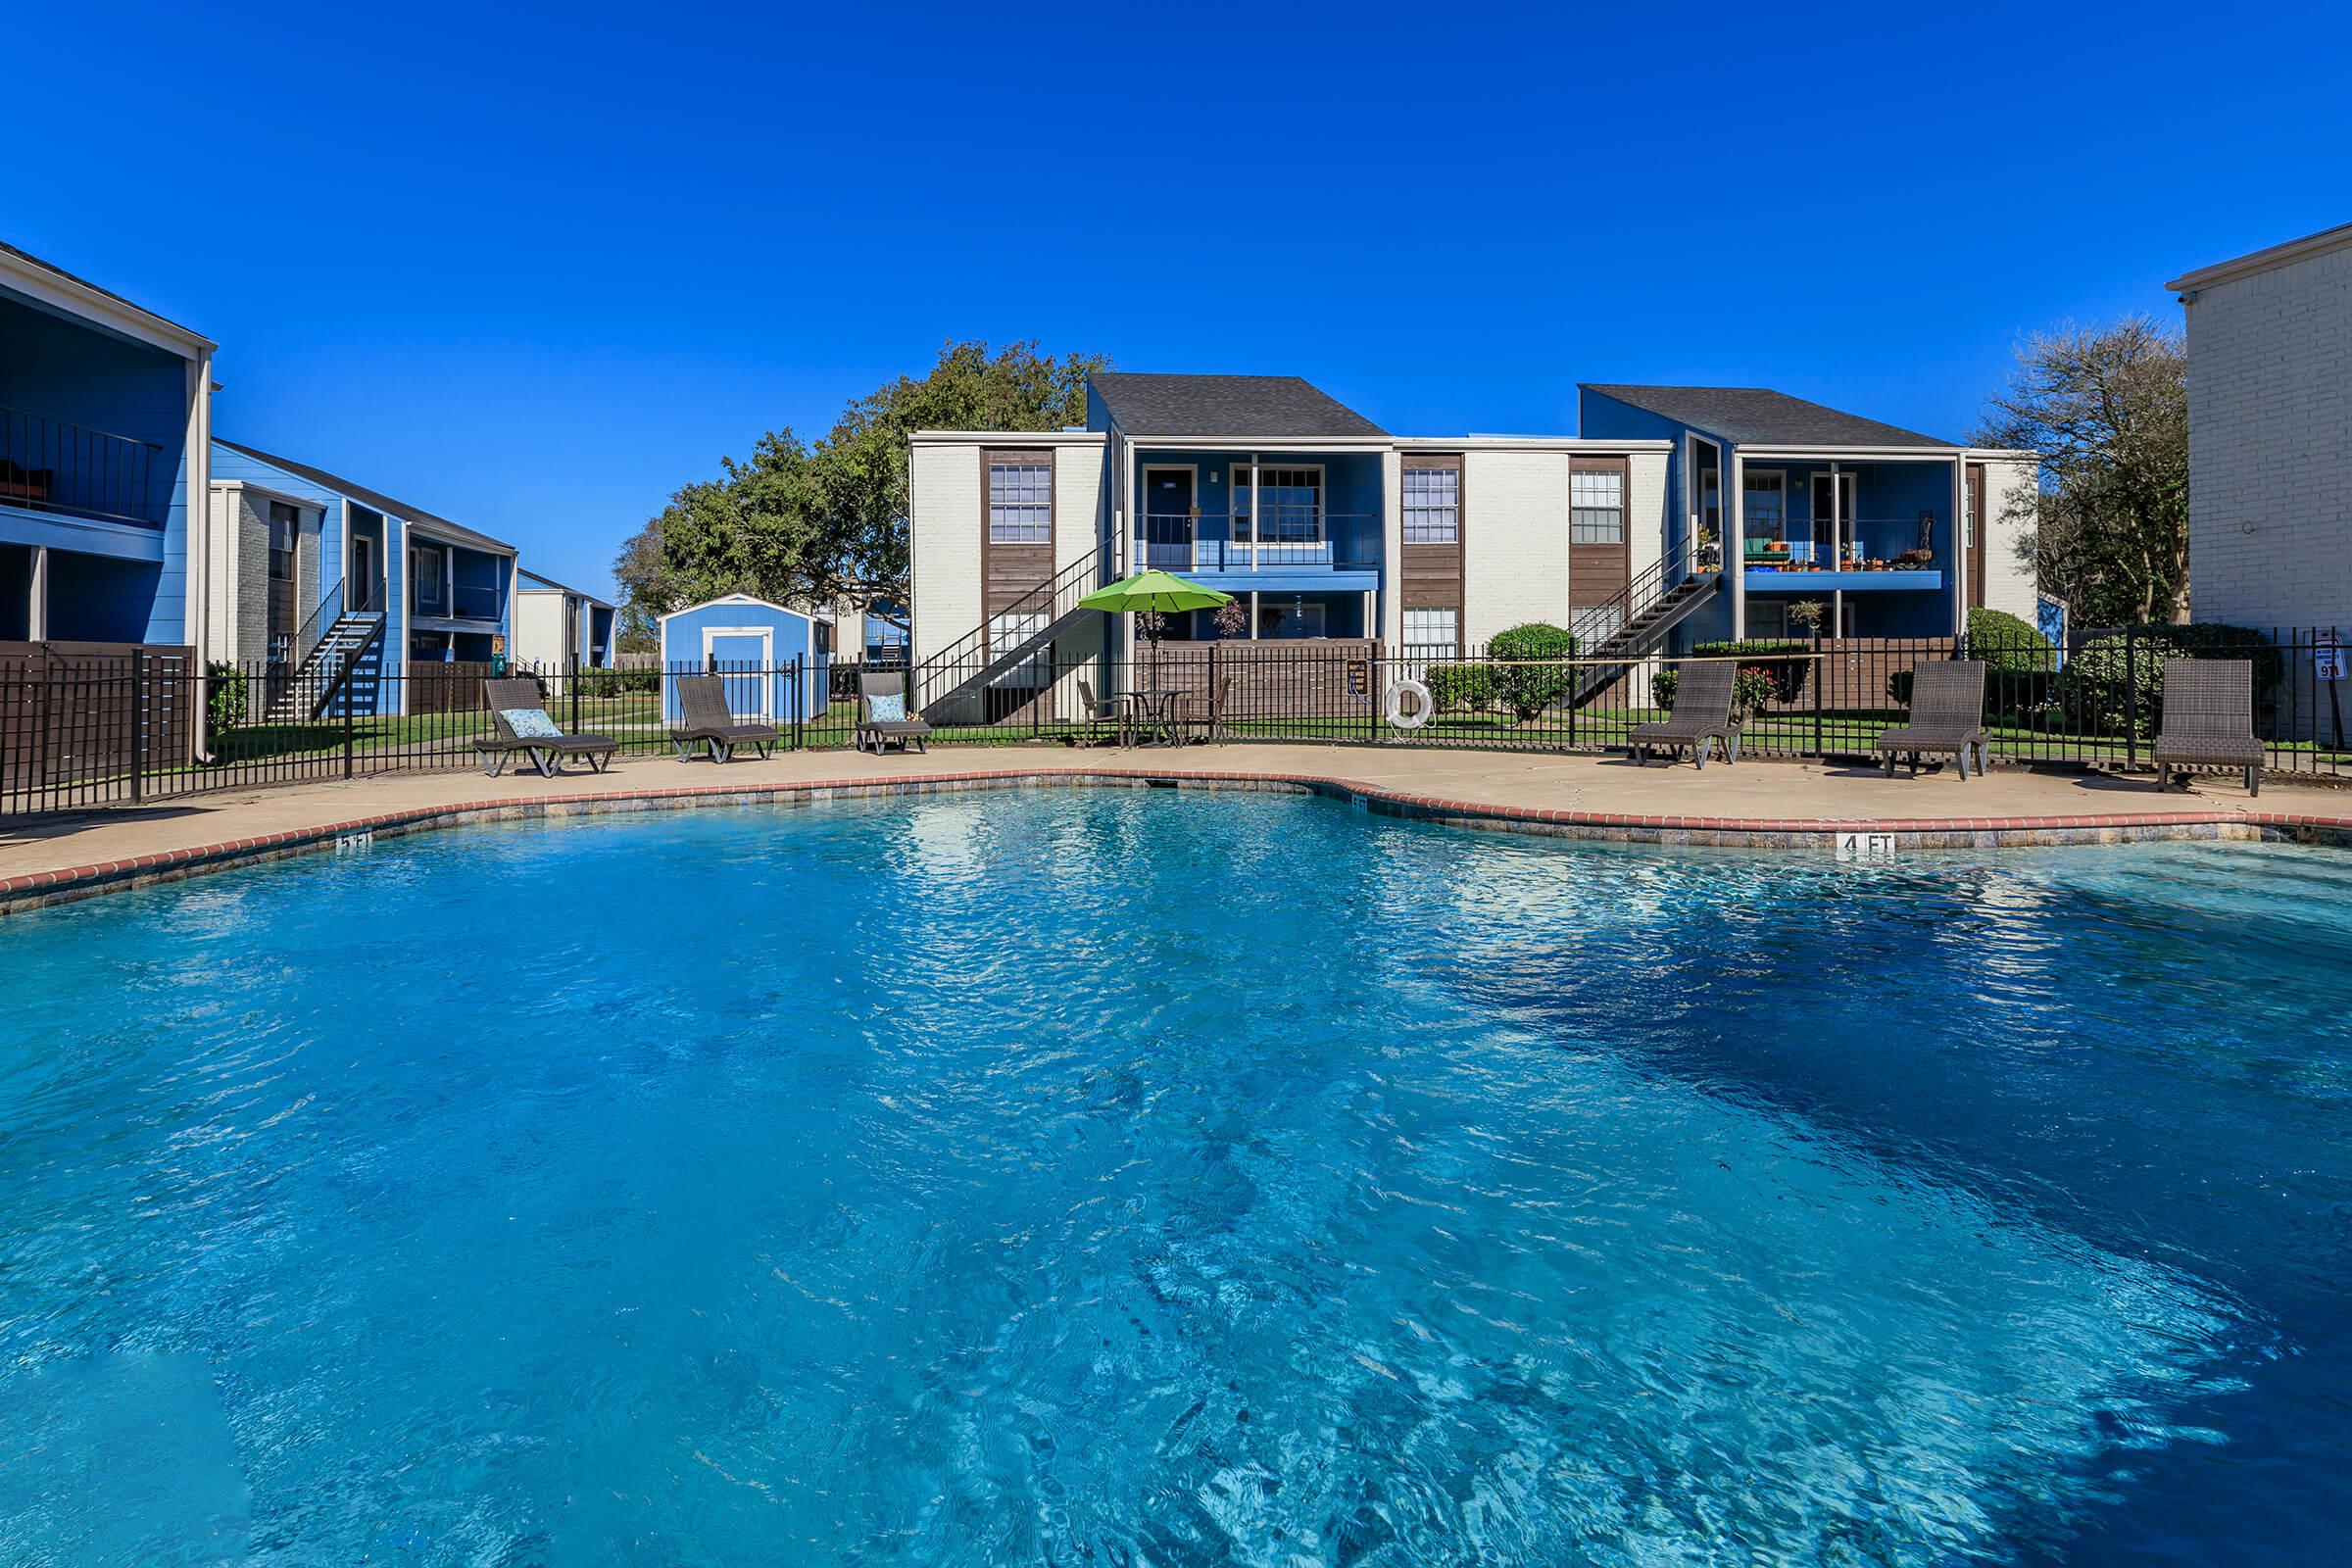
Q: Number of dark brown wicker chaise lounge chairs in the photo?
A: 6